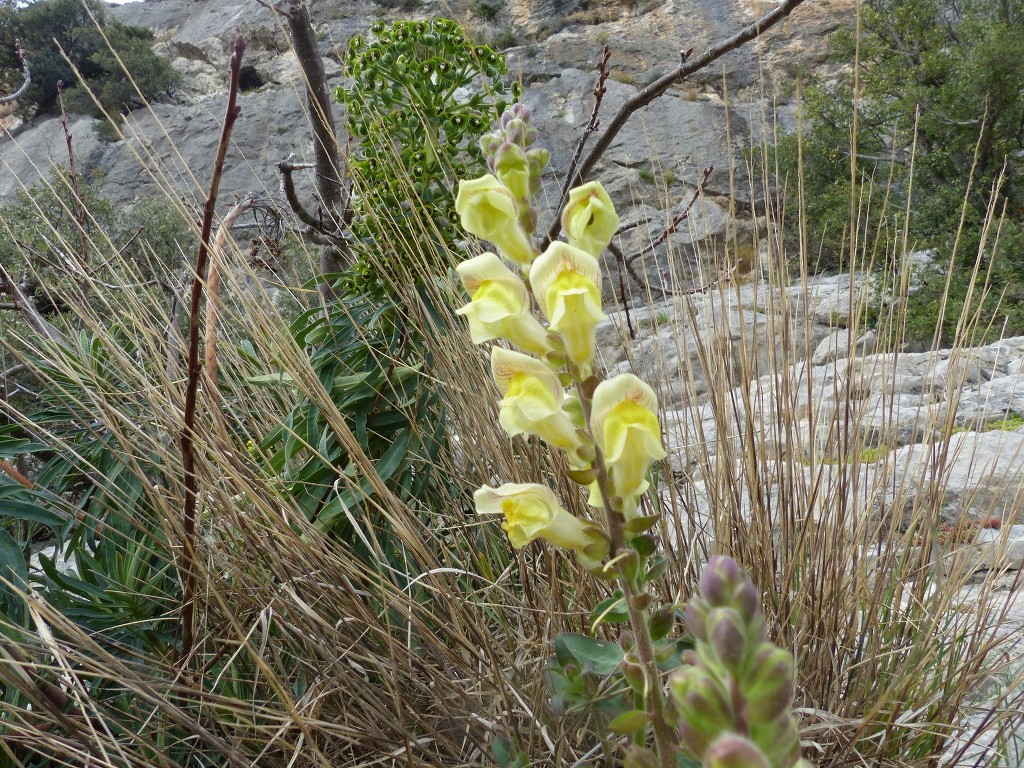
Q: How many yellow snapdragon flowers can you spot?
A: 7